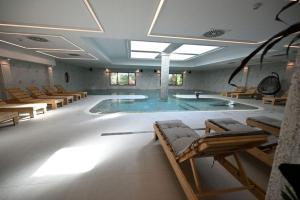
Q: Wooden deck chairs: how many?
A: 12